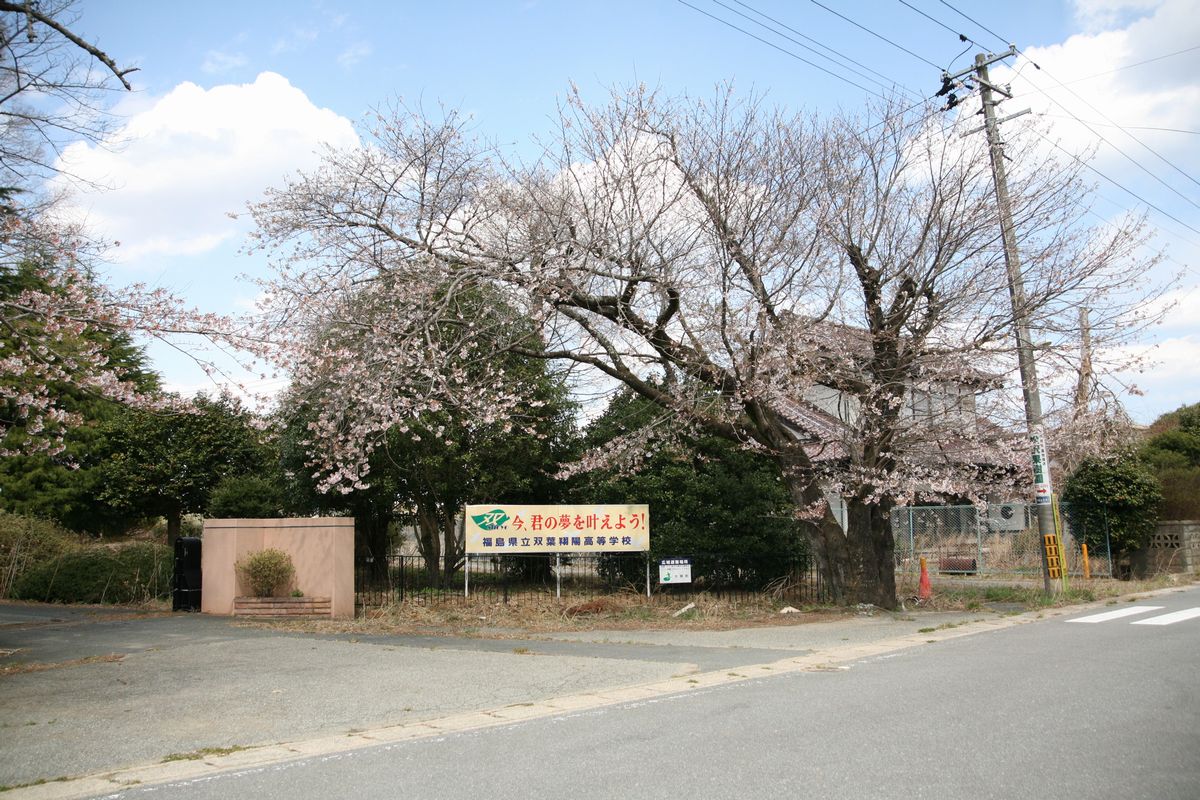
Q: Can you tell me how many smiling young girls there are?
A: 0